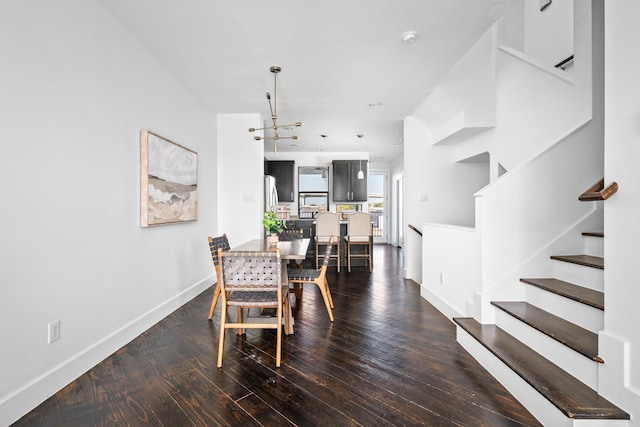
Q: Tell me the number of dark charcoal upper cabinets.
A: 2